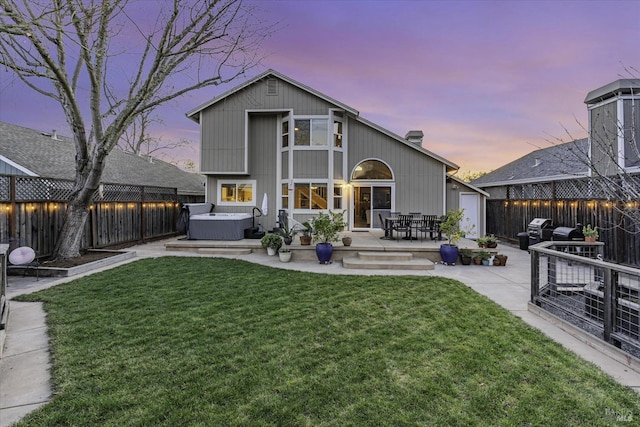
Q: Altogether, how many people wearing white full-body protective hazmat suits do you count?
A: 0